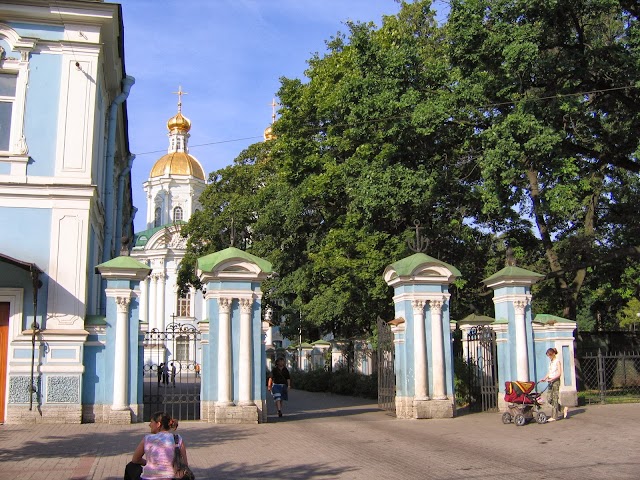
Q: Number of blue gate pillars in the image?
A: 4